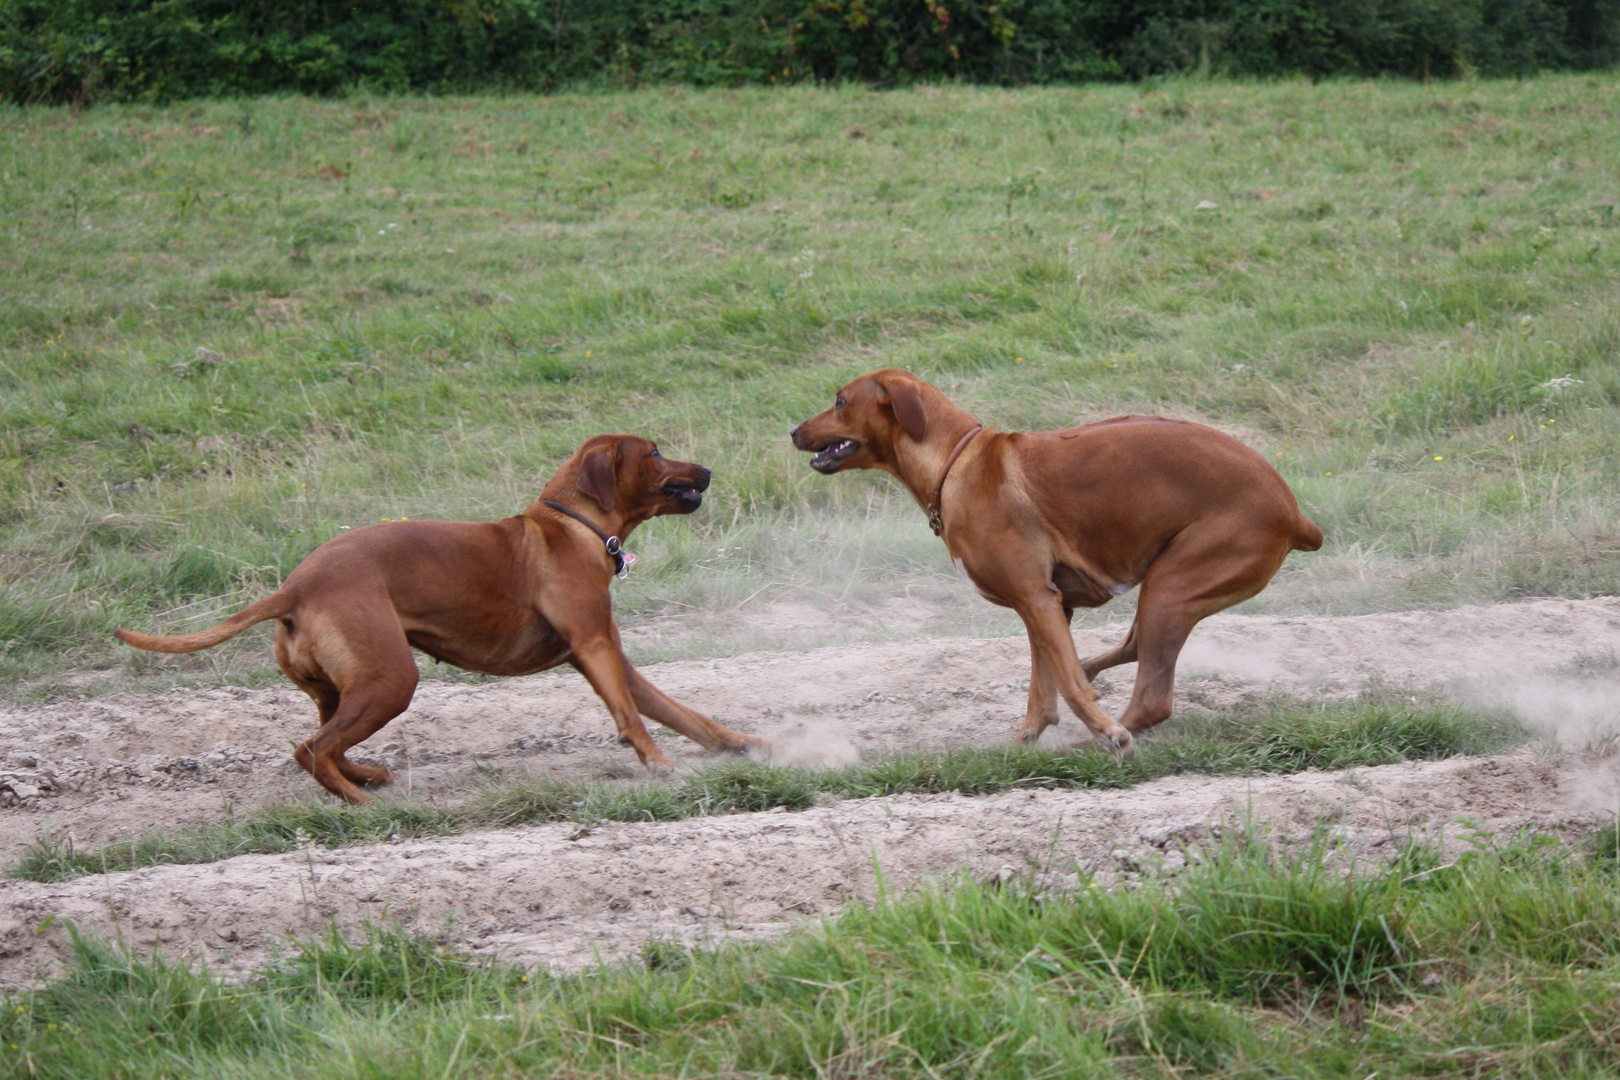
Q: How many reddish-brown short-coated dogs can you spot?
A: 2